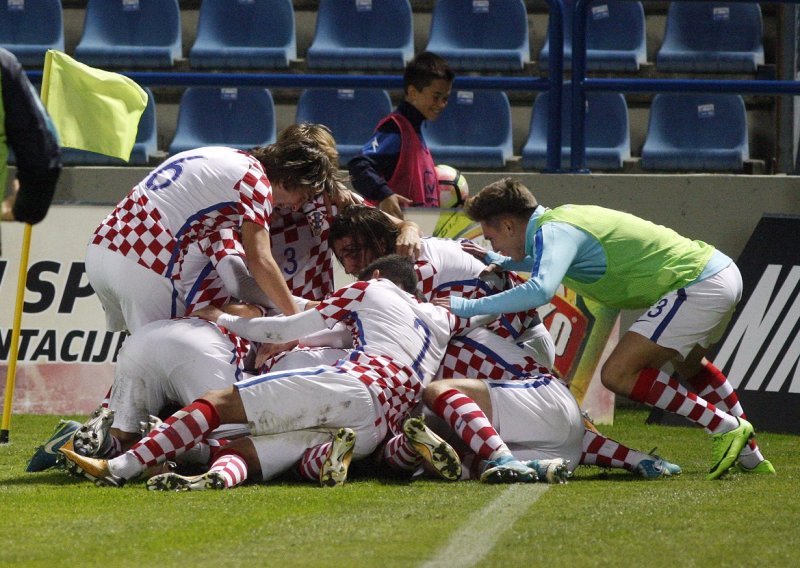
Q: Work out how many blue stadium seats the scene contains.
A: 13